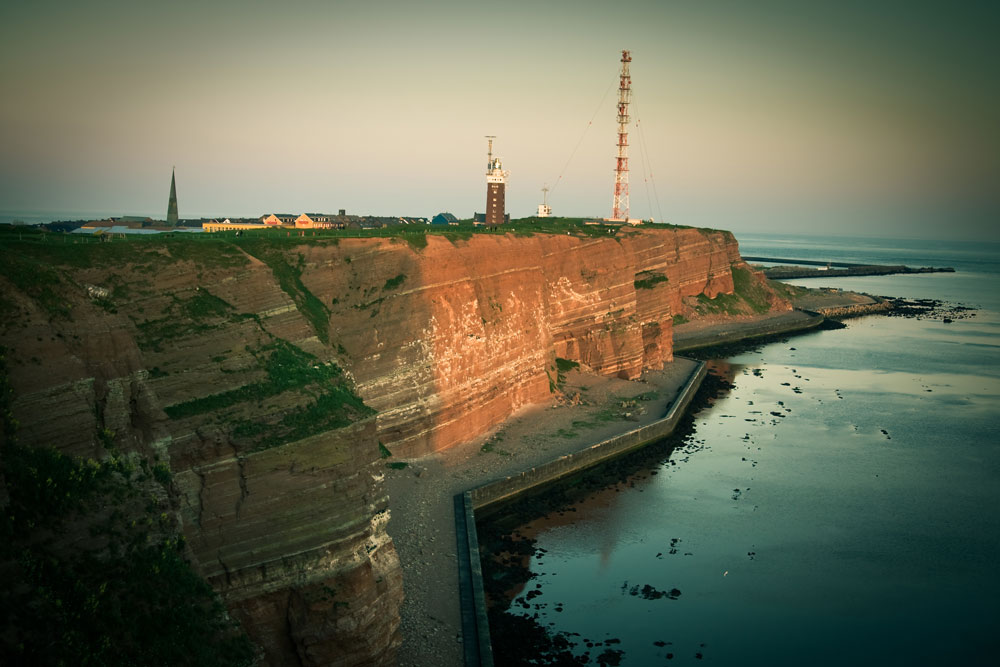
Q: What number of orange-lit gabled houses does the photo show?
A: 2